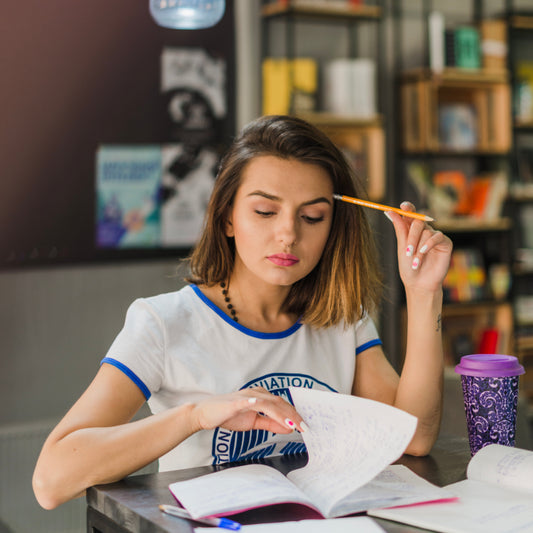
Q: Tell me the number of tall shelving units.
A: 3